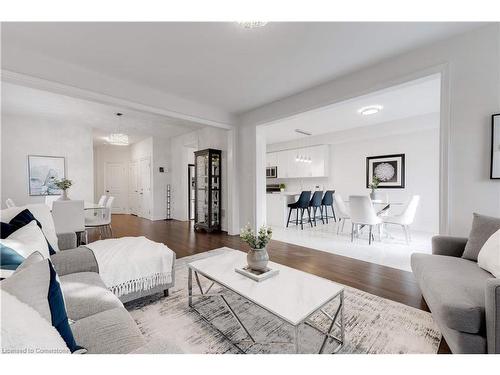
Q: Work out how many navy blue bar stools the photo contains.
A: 3